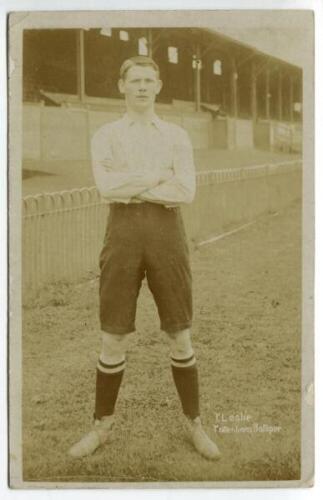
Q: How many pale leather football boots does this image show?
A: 2